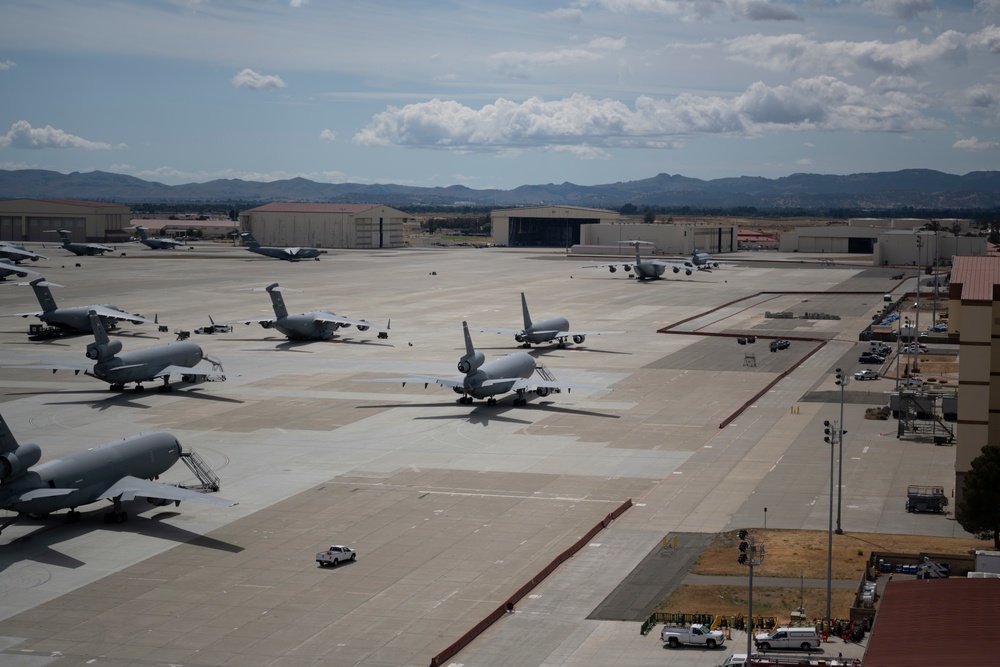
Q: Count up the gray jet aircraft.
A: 13